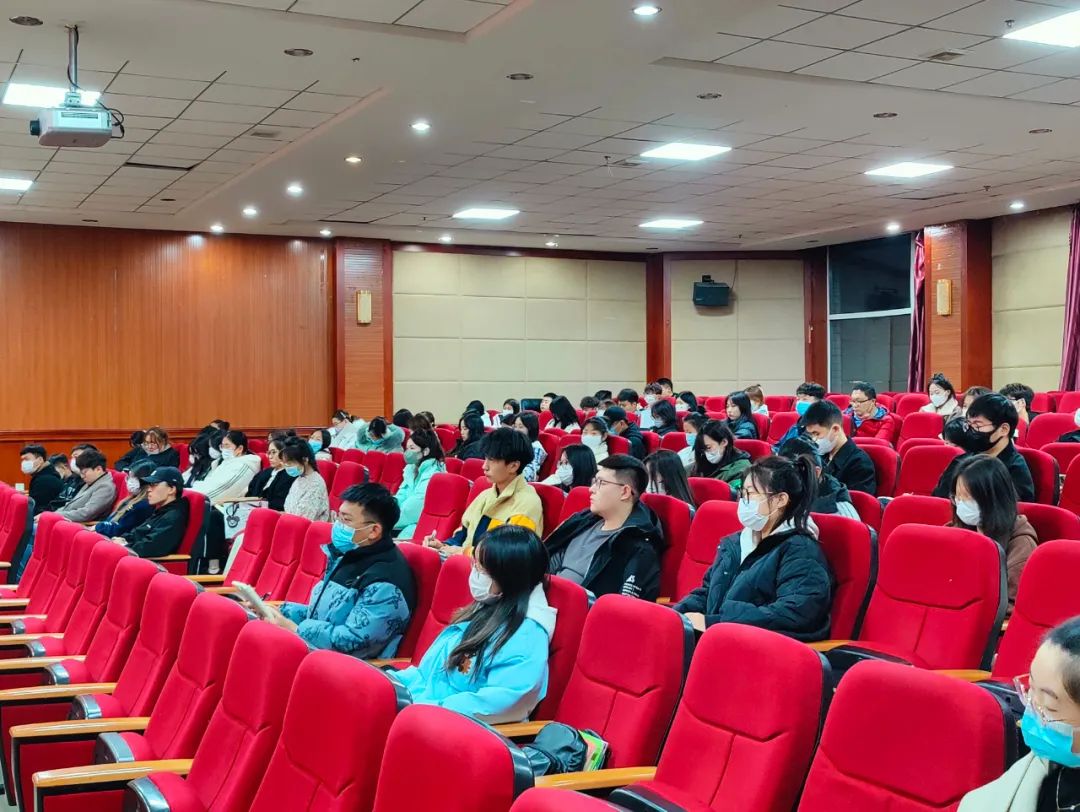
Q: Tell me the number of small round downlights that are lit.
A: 11